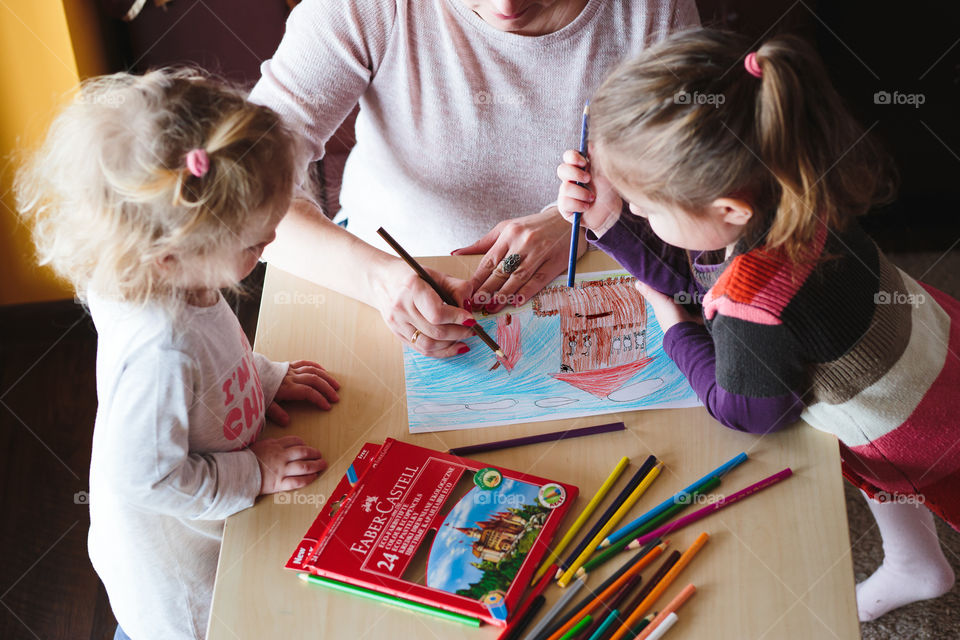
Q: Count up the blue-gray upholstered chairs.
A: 0